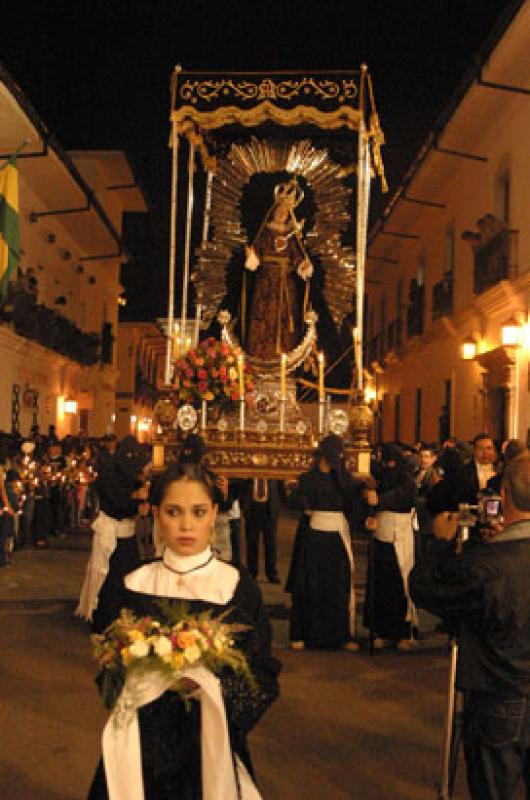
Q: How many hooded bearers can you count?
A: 4